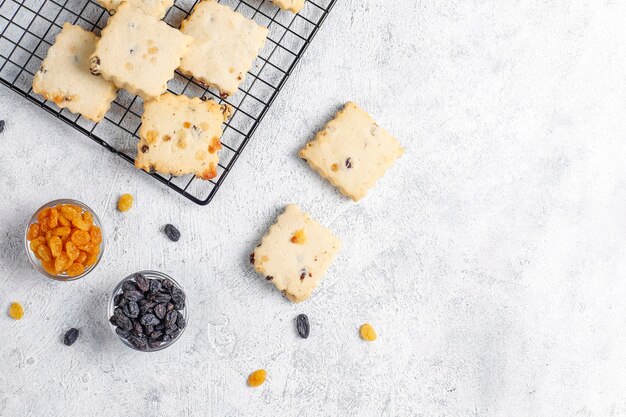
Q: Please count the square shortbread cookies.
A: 8